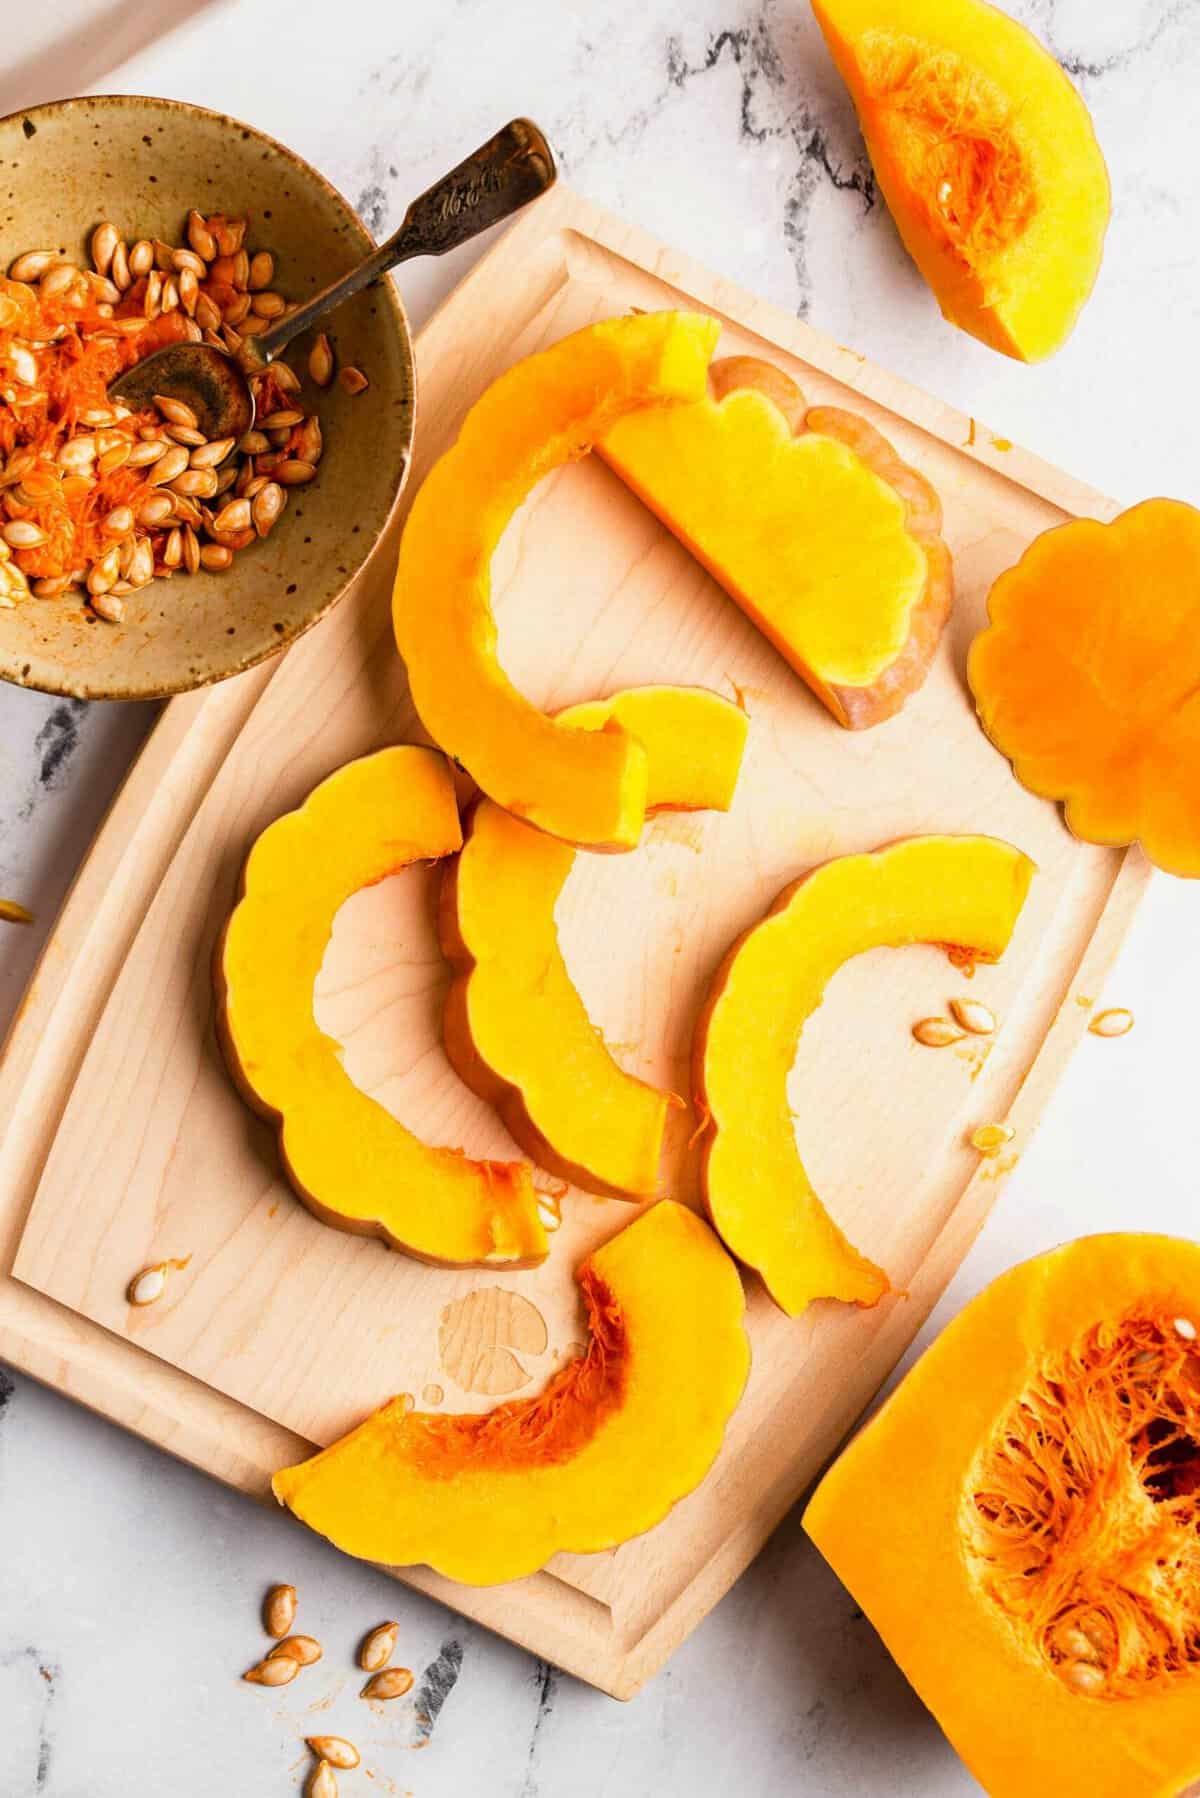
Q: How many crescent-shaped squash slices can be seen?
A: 5